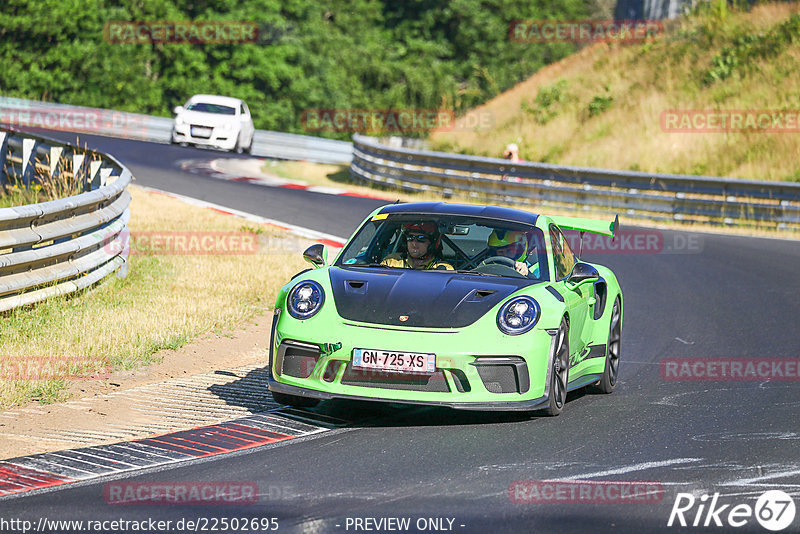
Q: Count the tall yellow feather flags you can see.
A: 0